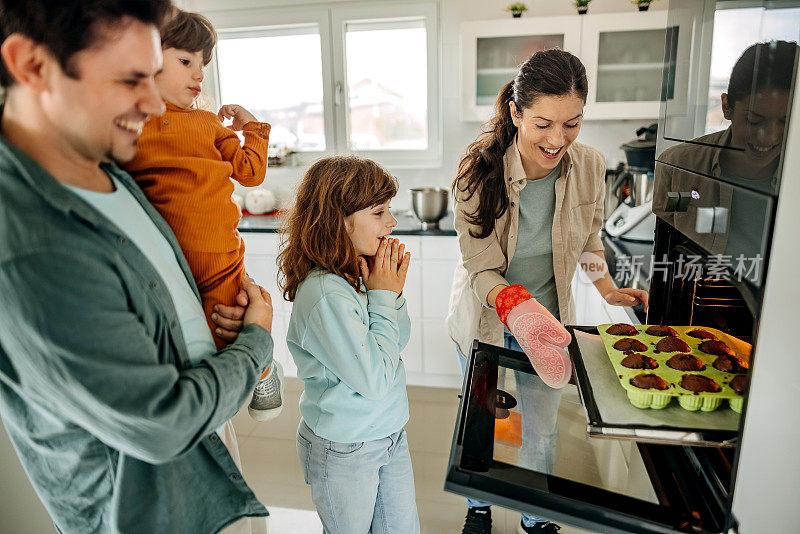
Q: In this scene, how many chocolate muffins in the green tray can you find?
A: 12